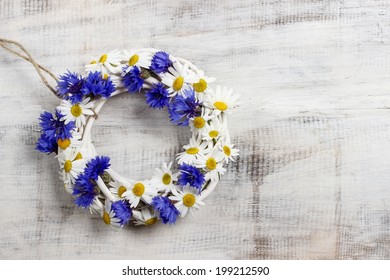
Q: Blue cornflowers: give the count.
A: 13